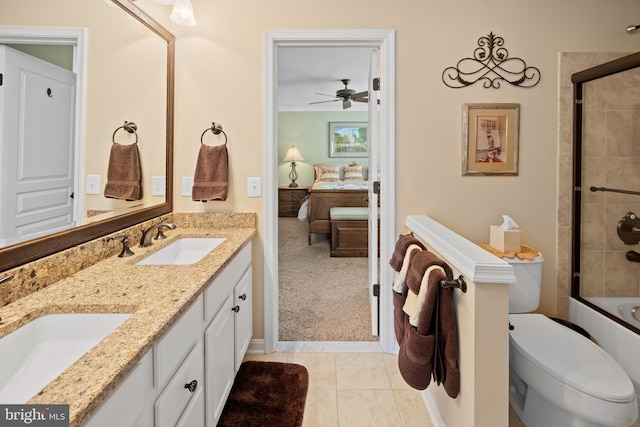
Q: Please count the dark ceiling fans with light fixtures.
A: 1